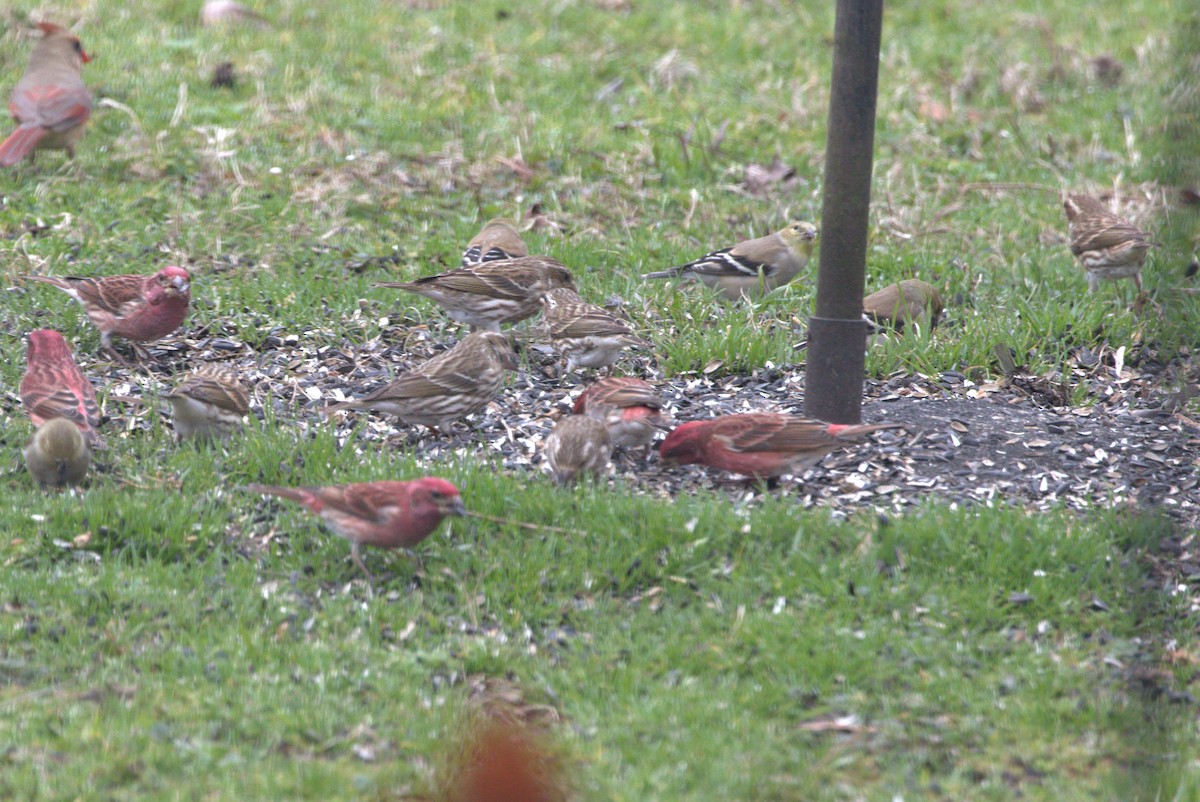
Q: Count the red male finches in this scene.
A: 5